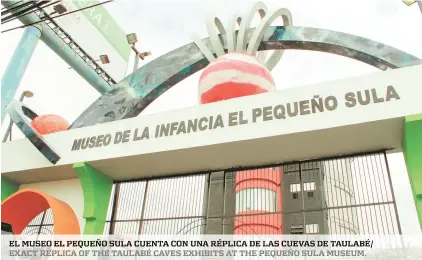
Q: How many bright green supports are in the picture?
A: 3